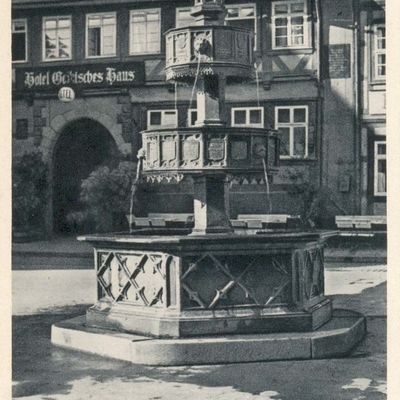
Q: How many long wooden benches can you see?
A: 3